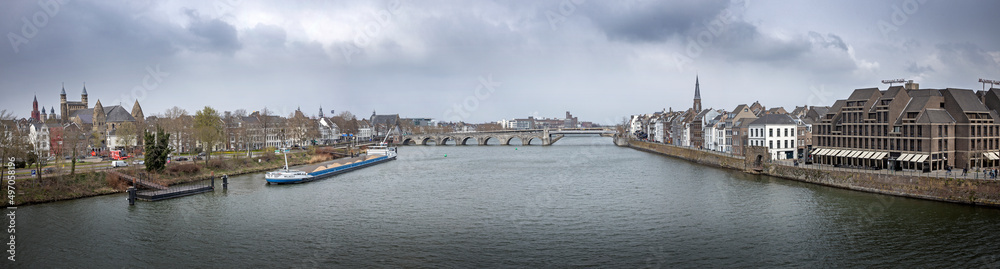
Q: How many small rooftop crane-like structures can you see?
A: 2